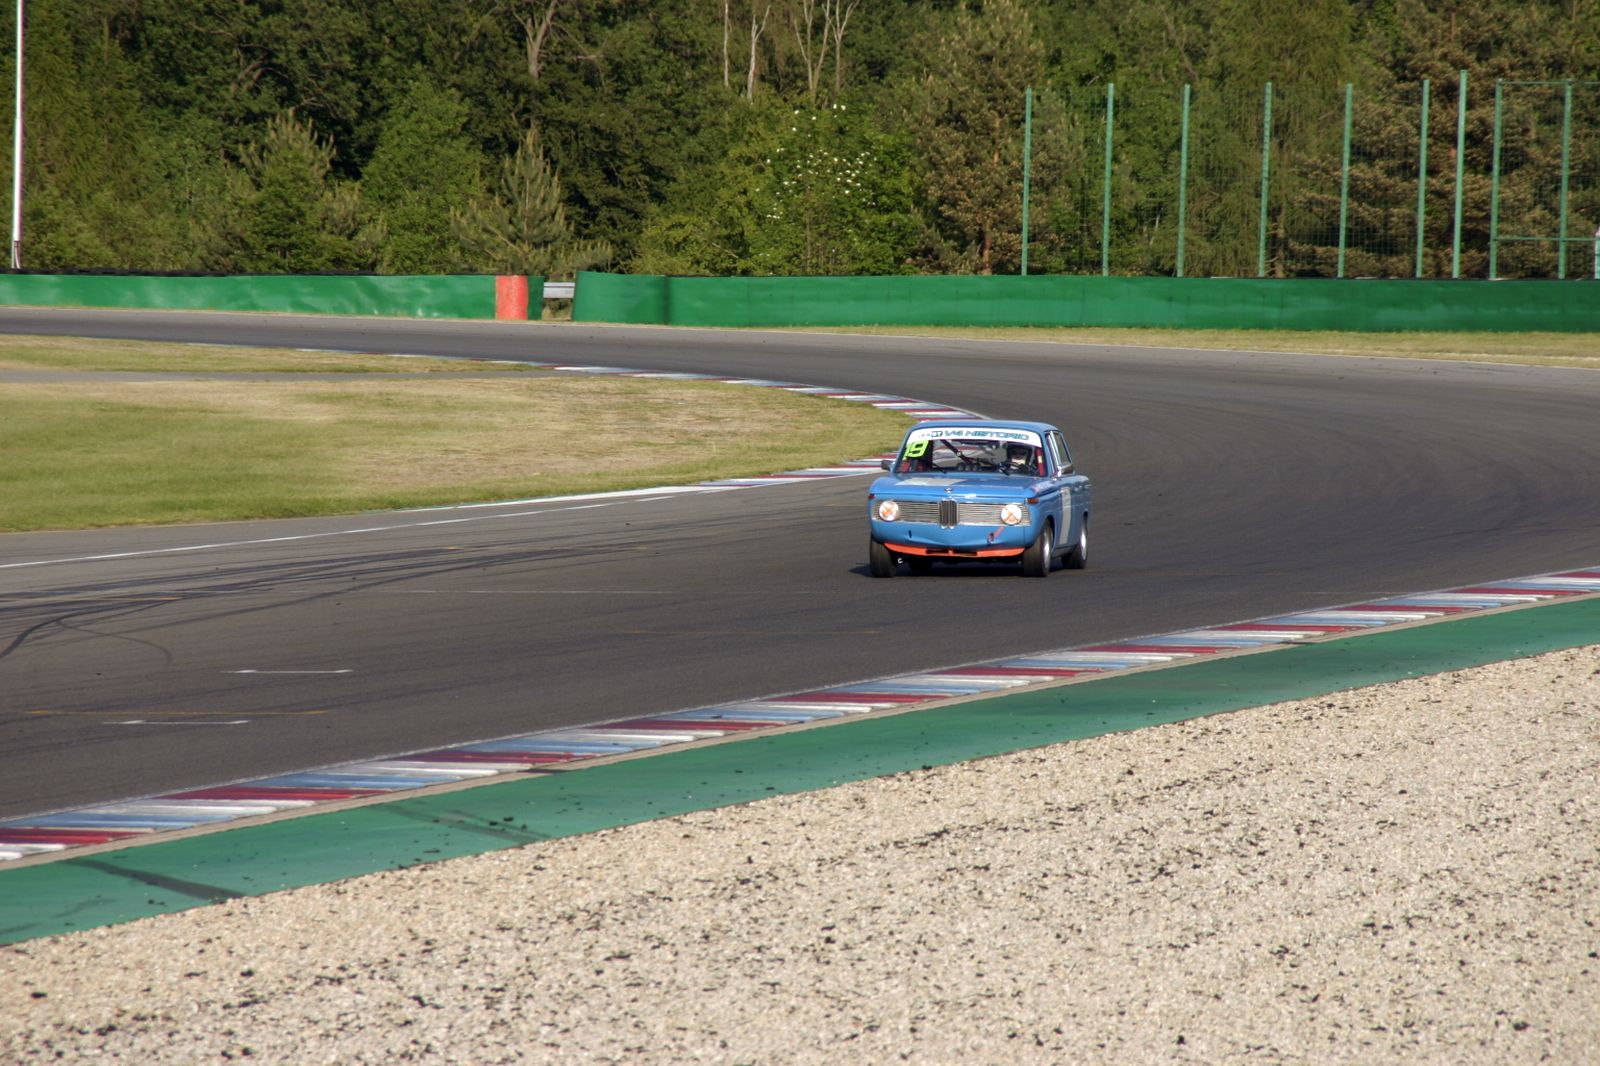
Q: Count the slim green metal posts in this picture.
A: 9